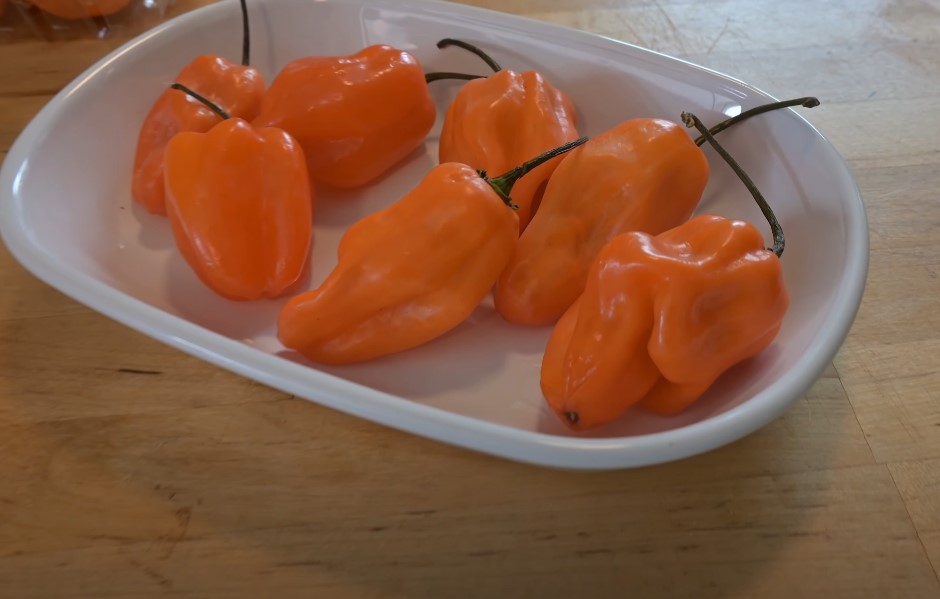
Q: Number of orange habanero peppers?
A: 7